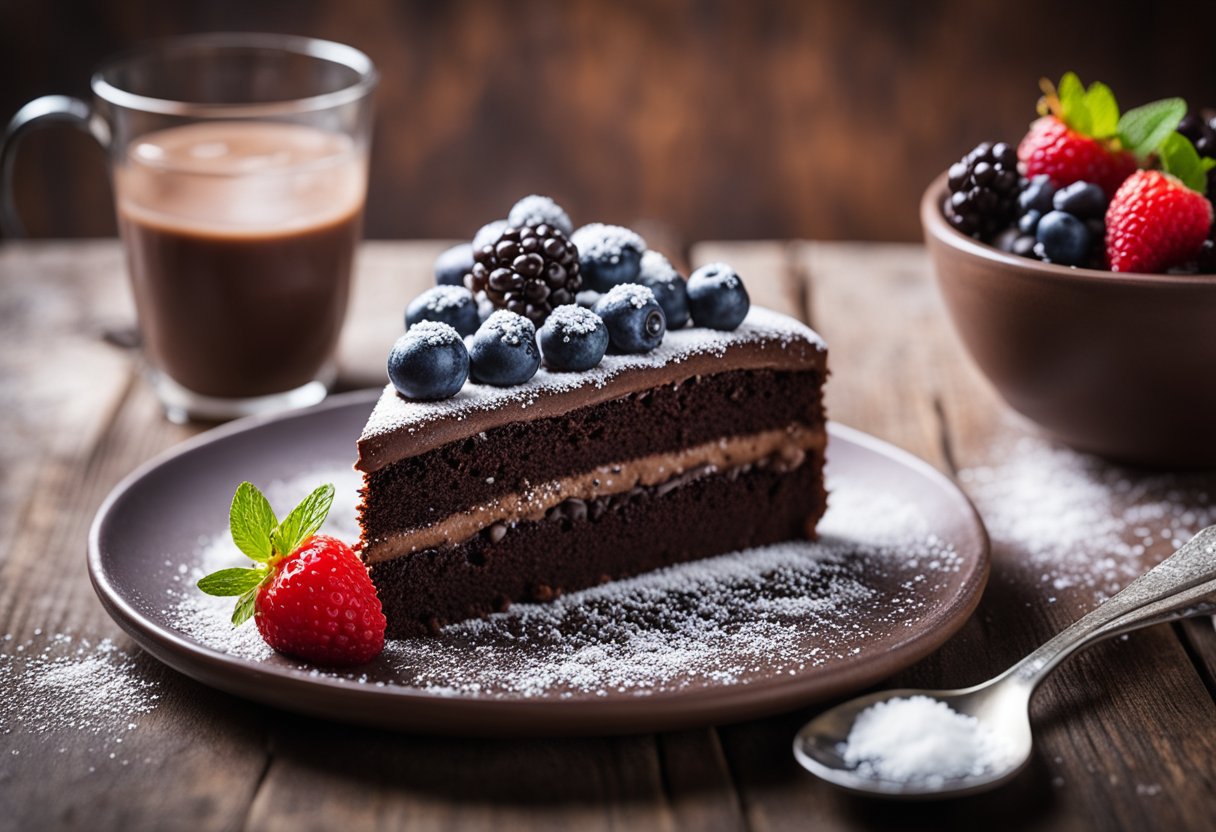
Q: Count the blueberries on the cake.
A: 11